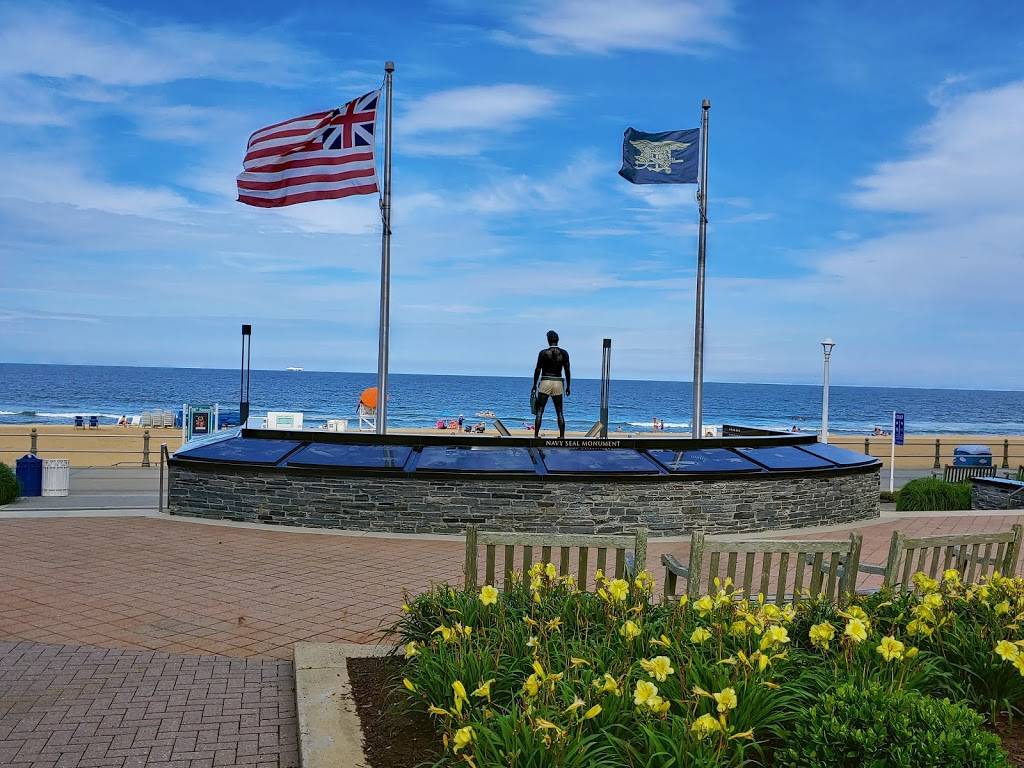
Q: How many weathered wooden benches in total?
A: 3